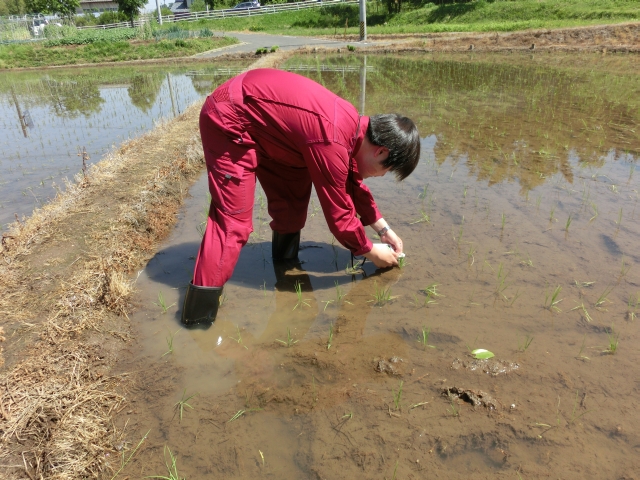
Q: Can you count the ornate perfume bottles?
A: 0